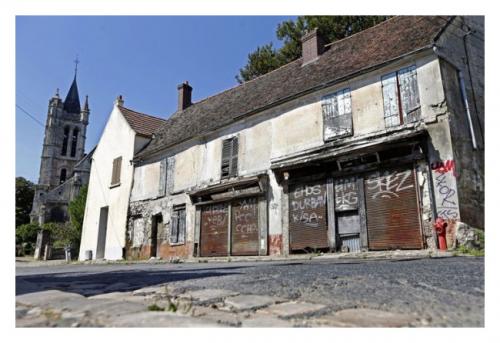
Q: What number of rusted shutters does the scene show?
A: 4